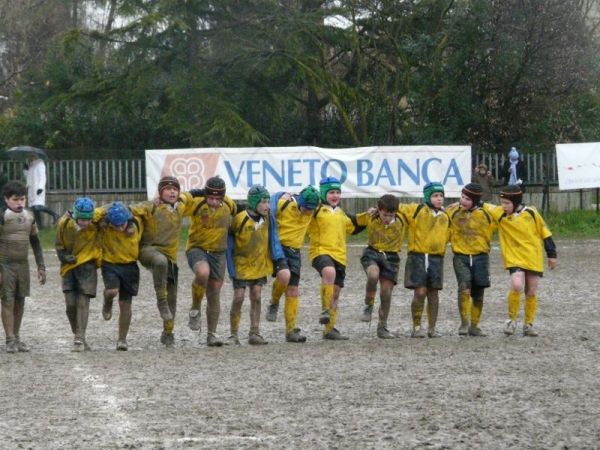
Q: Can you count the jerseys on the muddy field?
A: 12